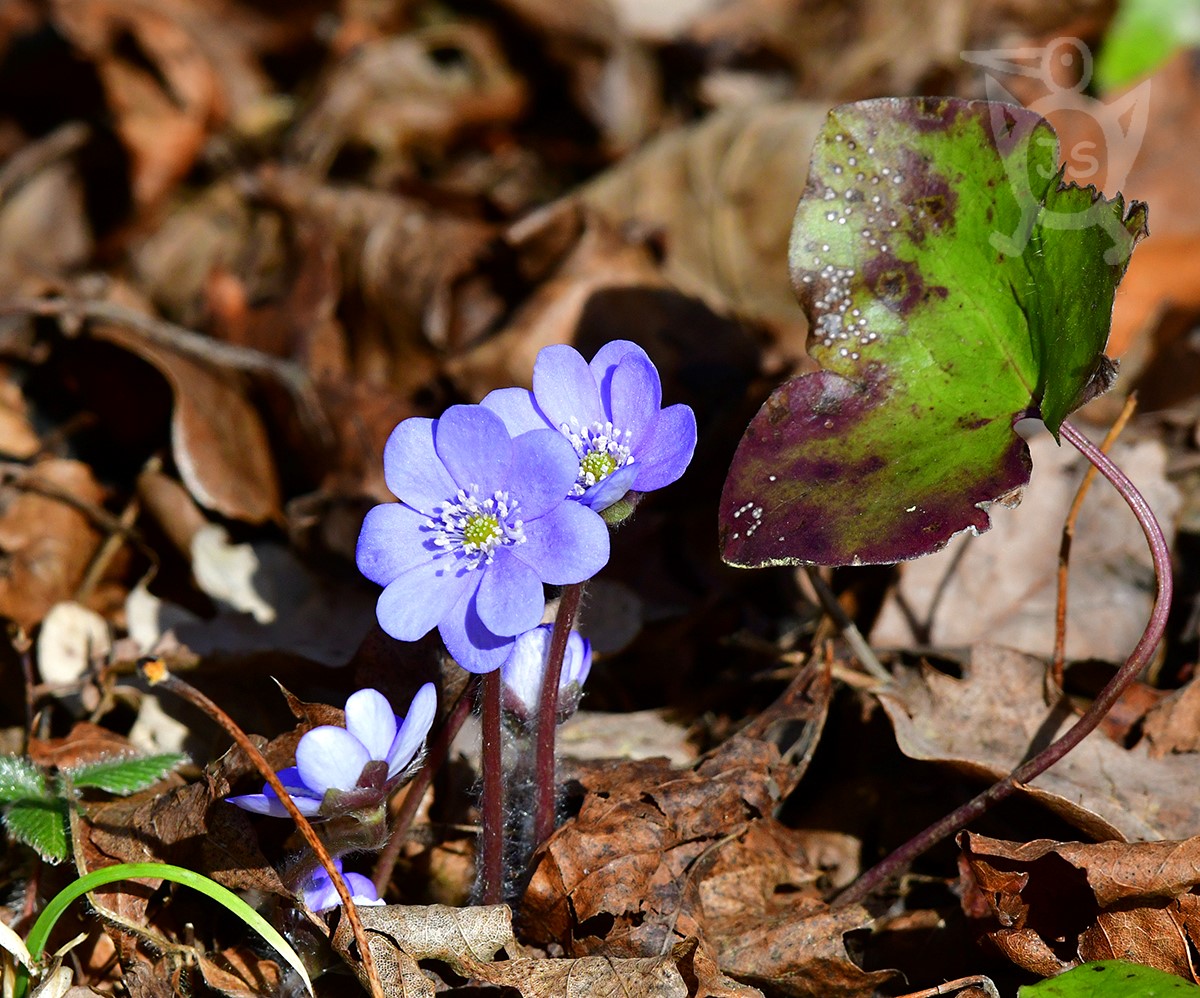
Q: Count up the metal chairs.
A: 0